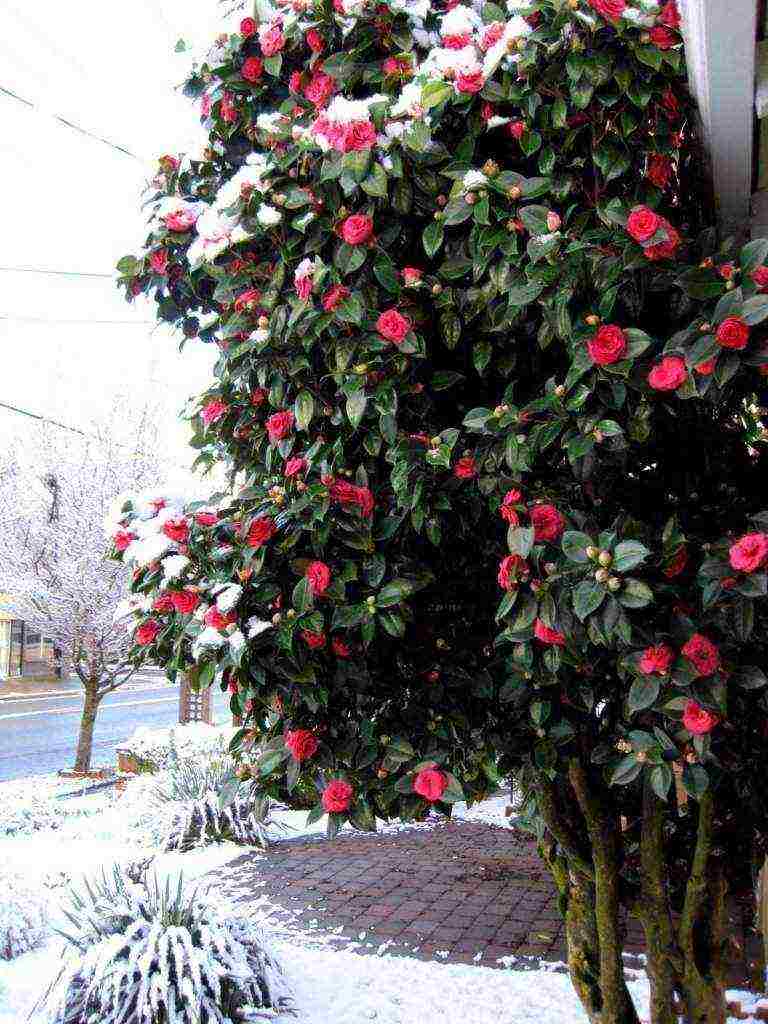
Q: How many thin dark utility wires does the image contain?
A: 4